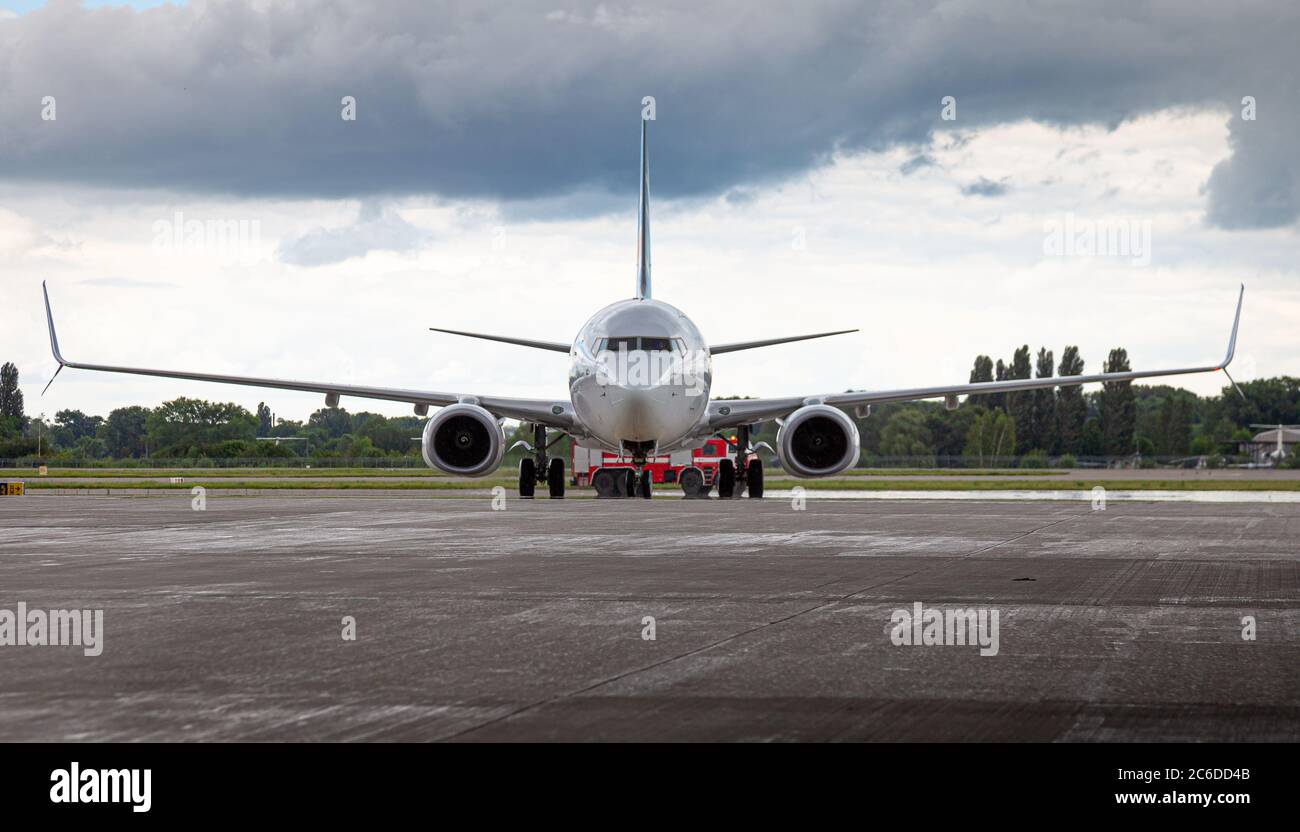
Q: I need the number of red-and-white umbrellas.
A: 0